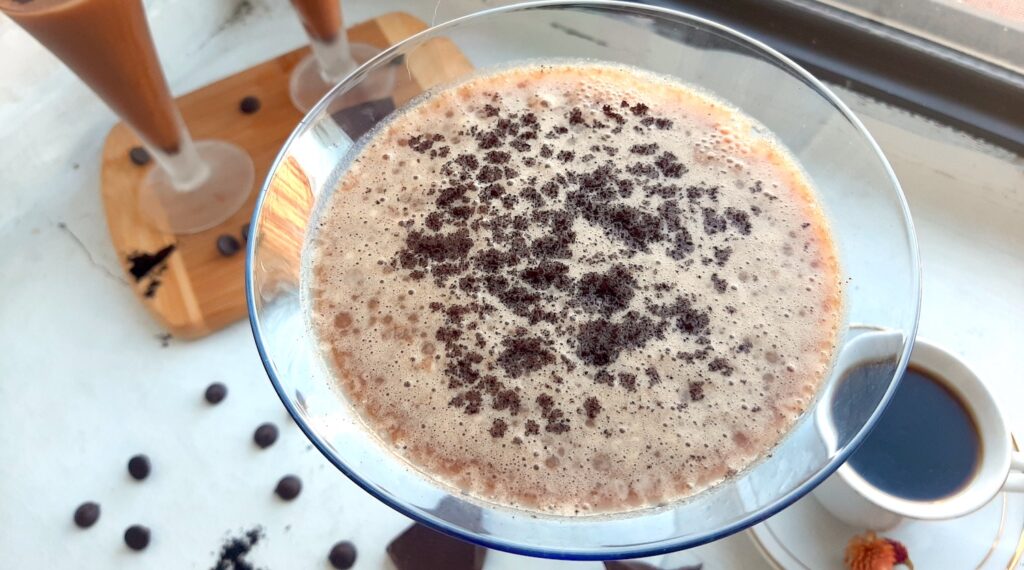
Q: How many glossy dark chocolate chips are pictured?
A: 11